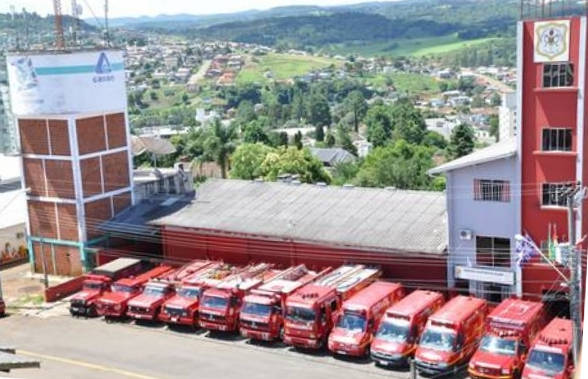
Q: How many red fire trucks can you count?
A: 12